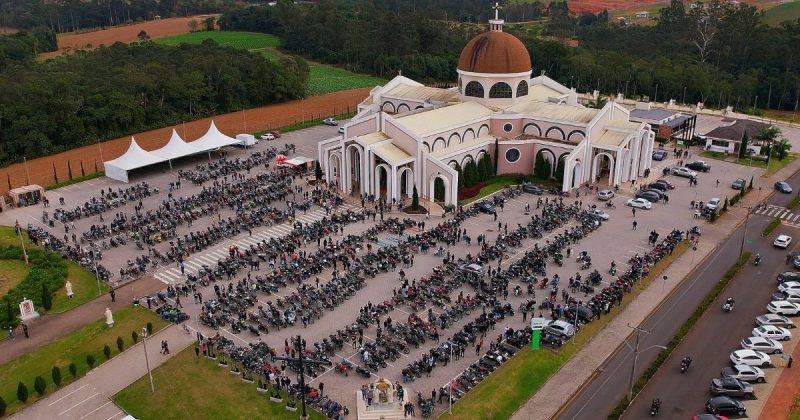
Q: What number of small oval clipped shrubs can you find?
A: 10